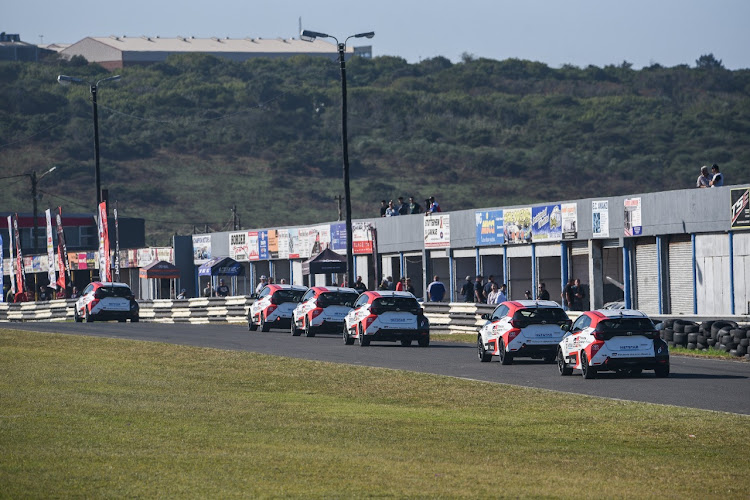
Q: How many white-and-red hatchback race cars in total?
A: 6